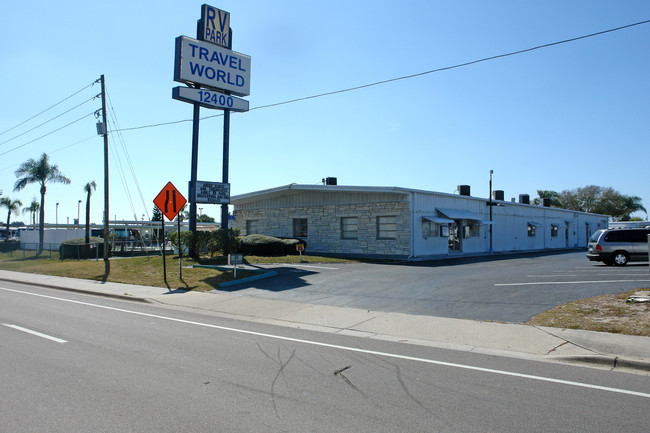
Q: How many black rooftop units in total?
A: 5